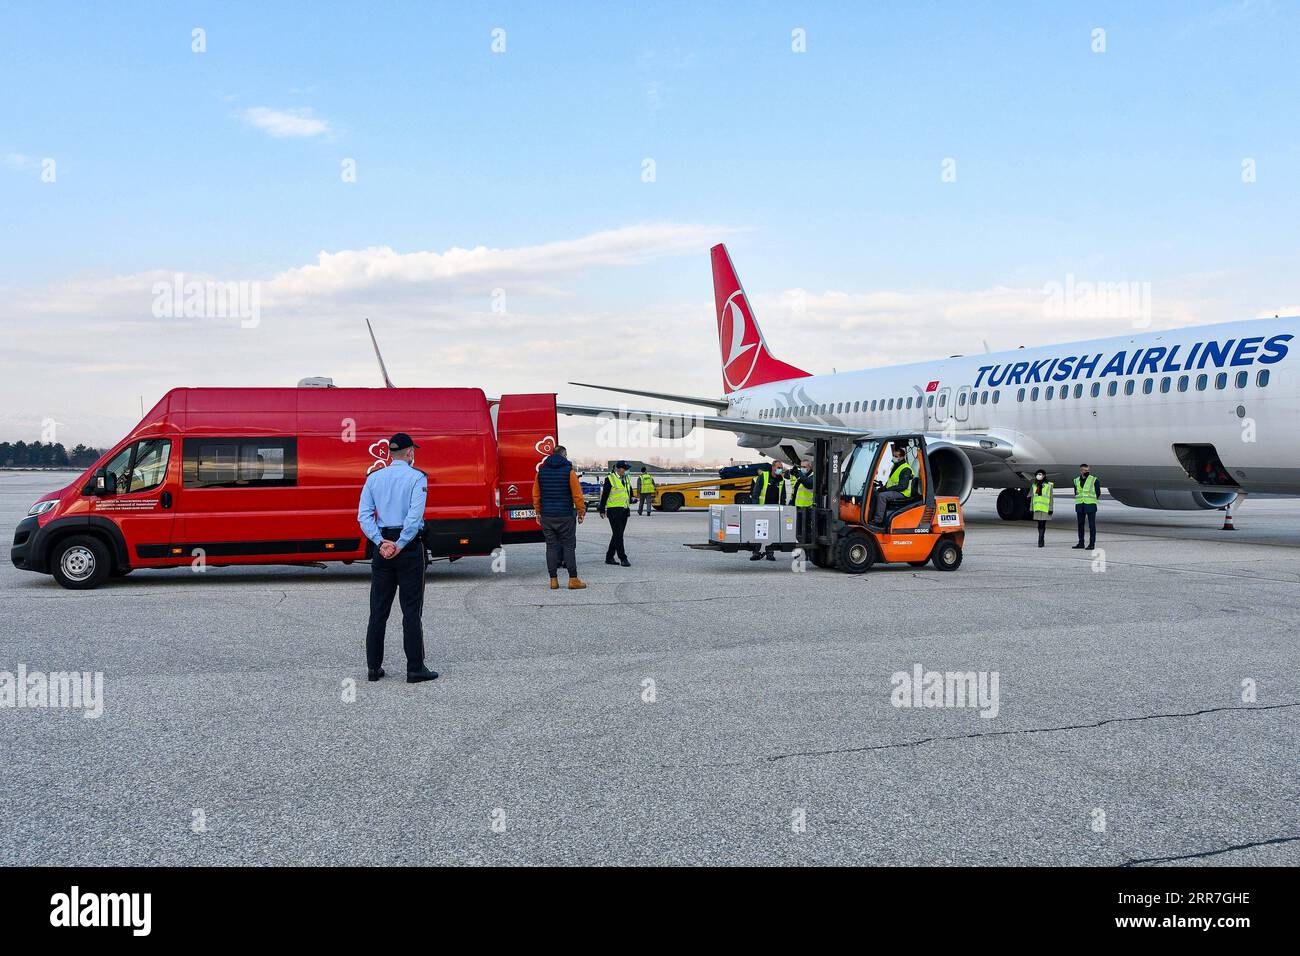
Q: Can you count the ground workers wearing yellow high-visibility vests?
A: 7